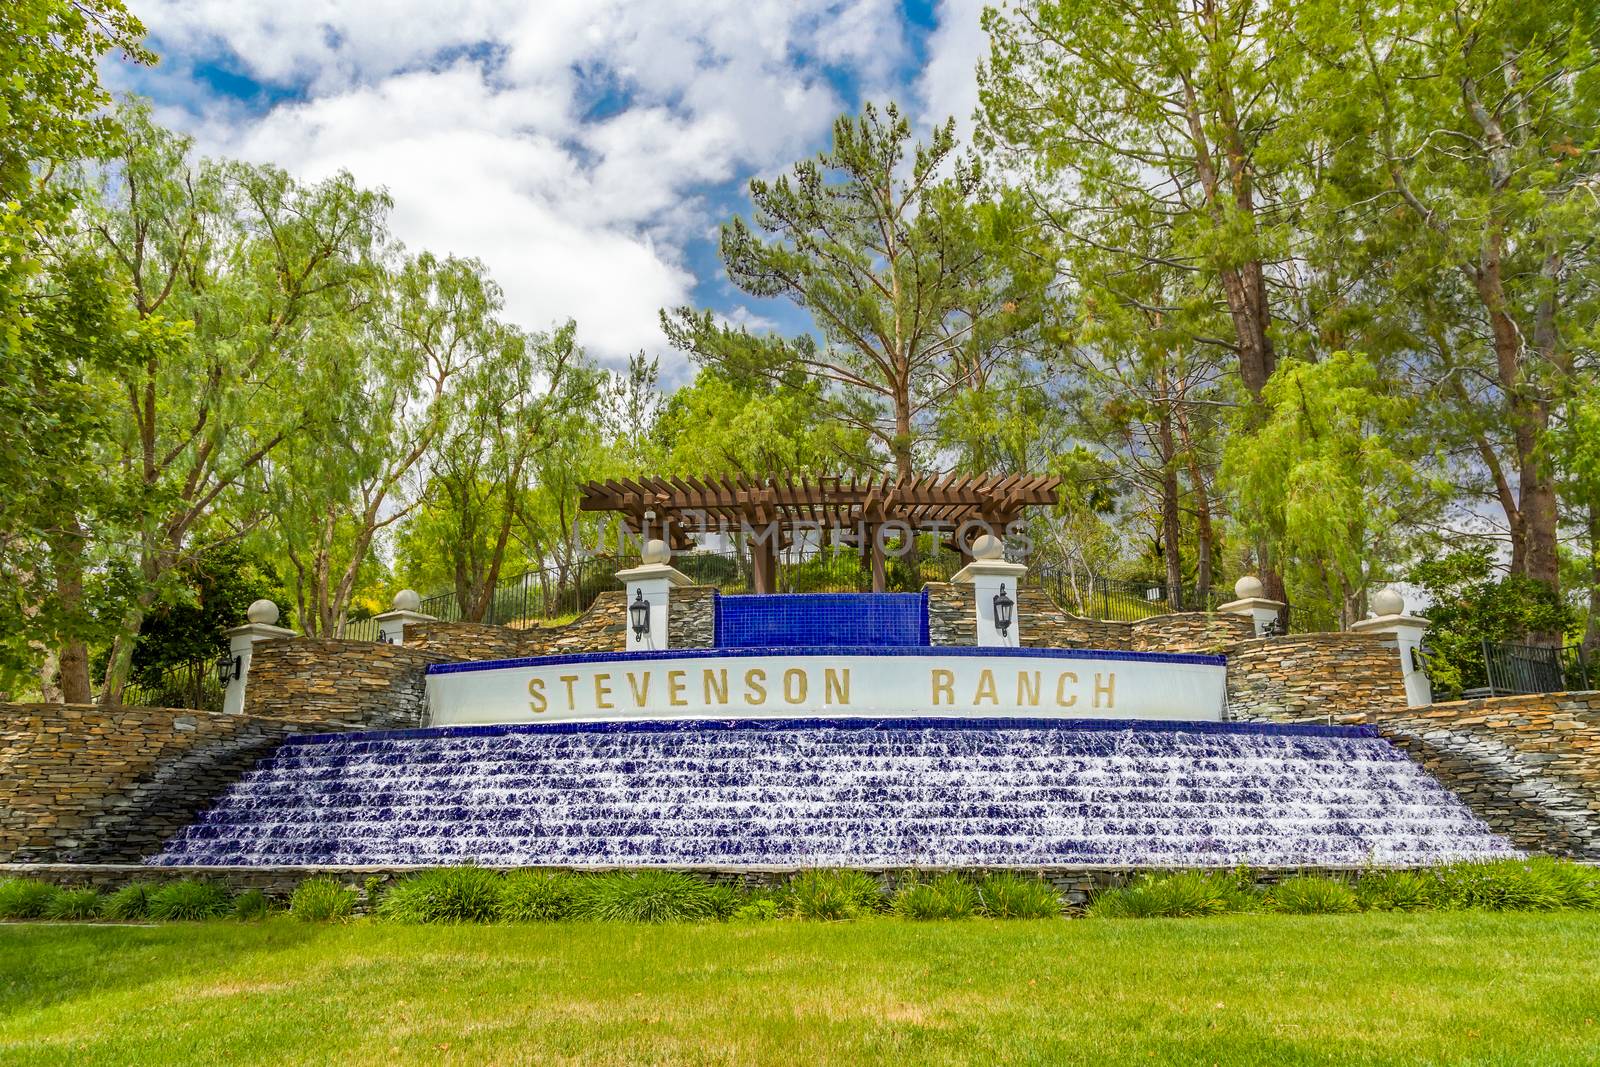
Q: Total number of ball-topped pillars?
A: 6